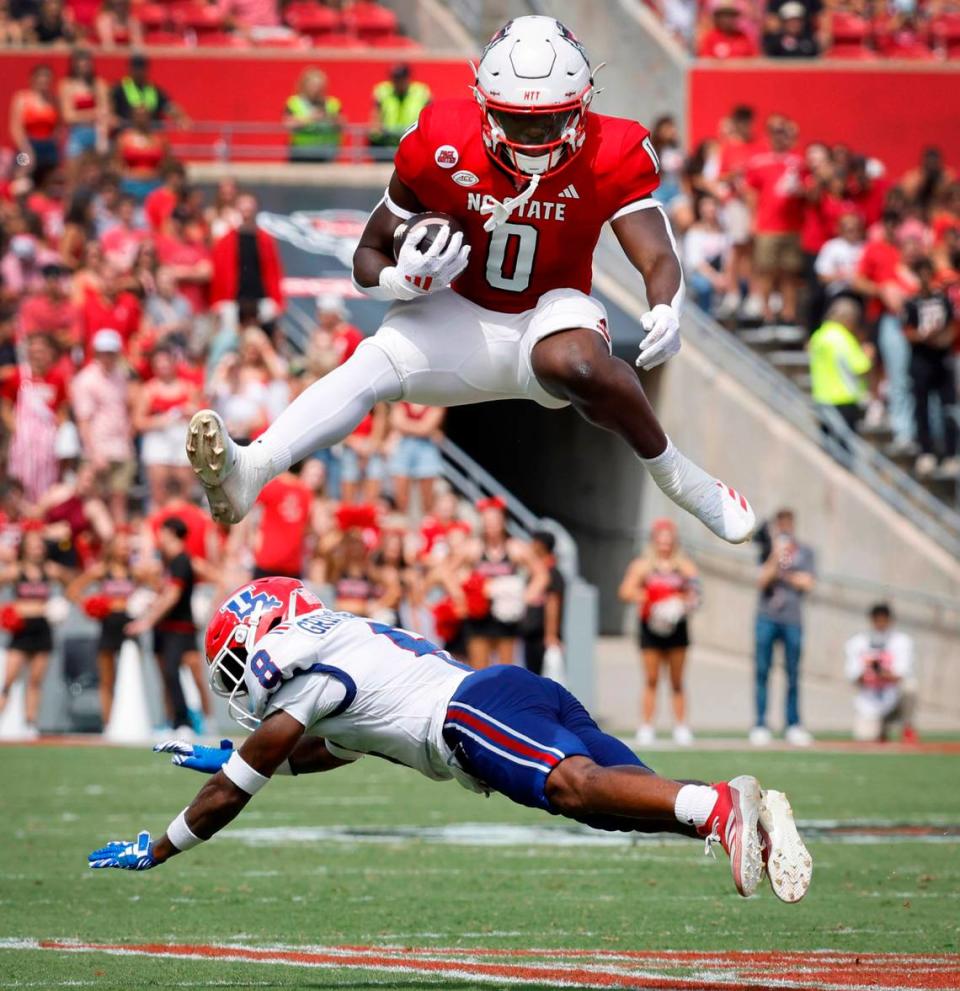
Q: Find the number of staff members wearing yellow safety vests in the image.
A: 4